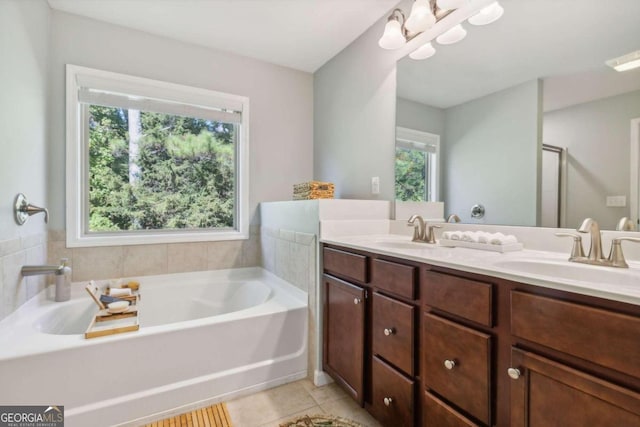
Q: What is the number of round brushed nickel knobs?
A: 5